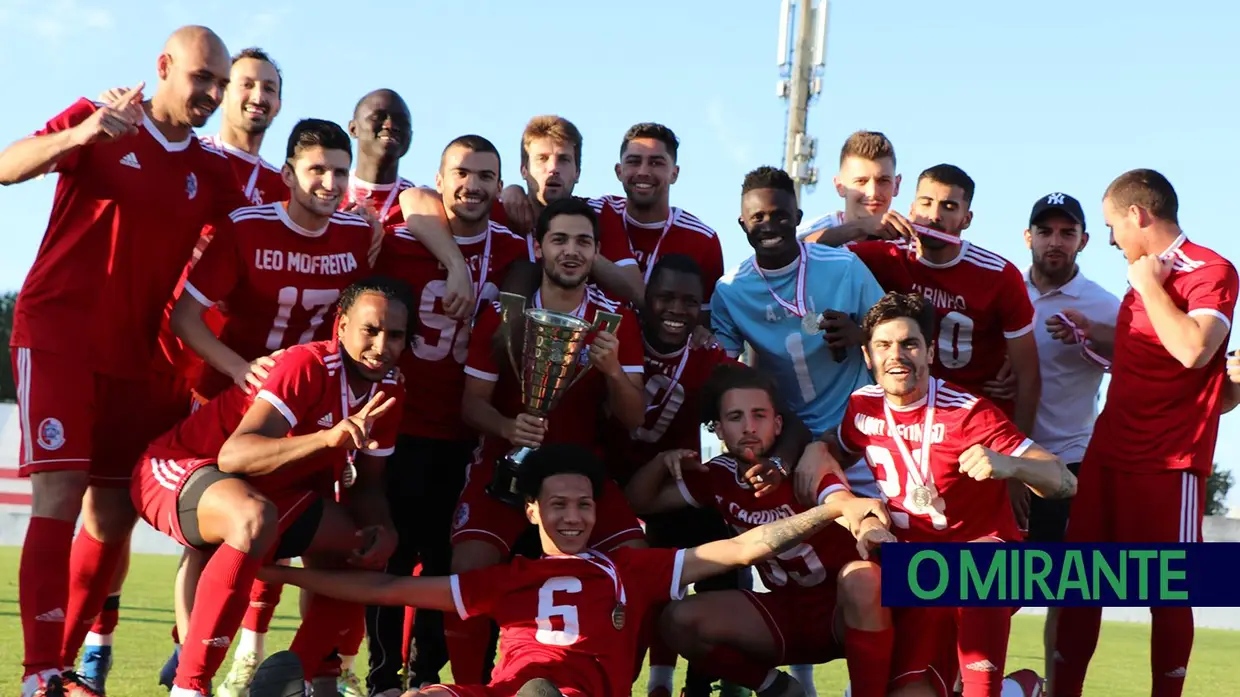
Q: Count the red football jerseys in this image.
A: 15